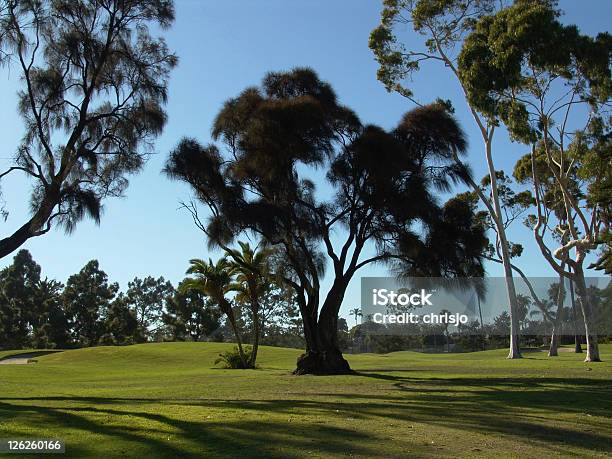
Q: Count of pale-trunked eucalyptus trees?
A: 3